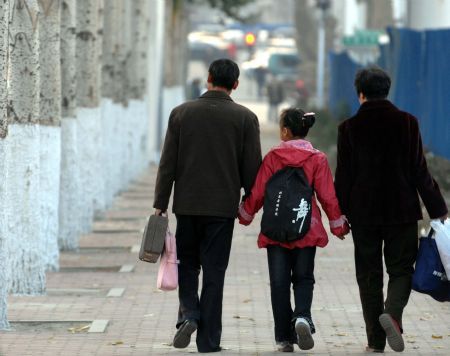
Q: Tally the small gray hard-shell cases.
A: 1